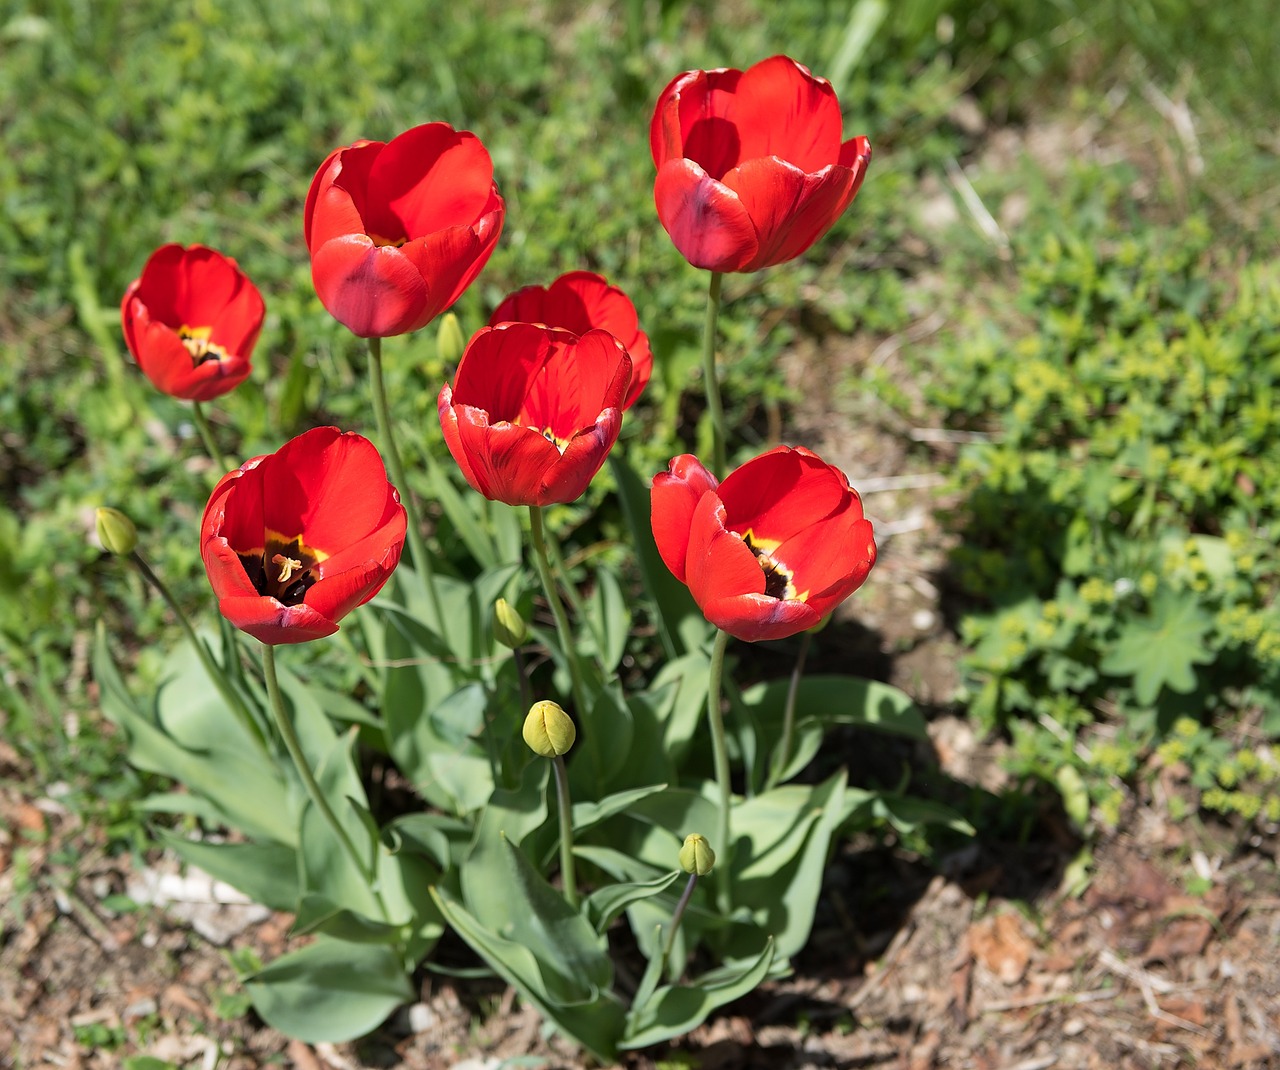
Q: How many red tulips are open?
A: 7